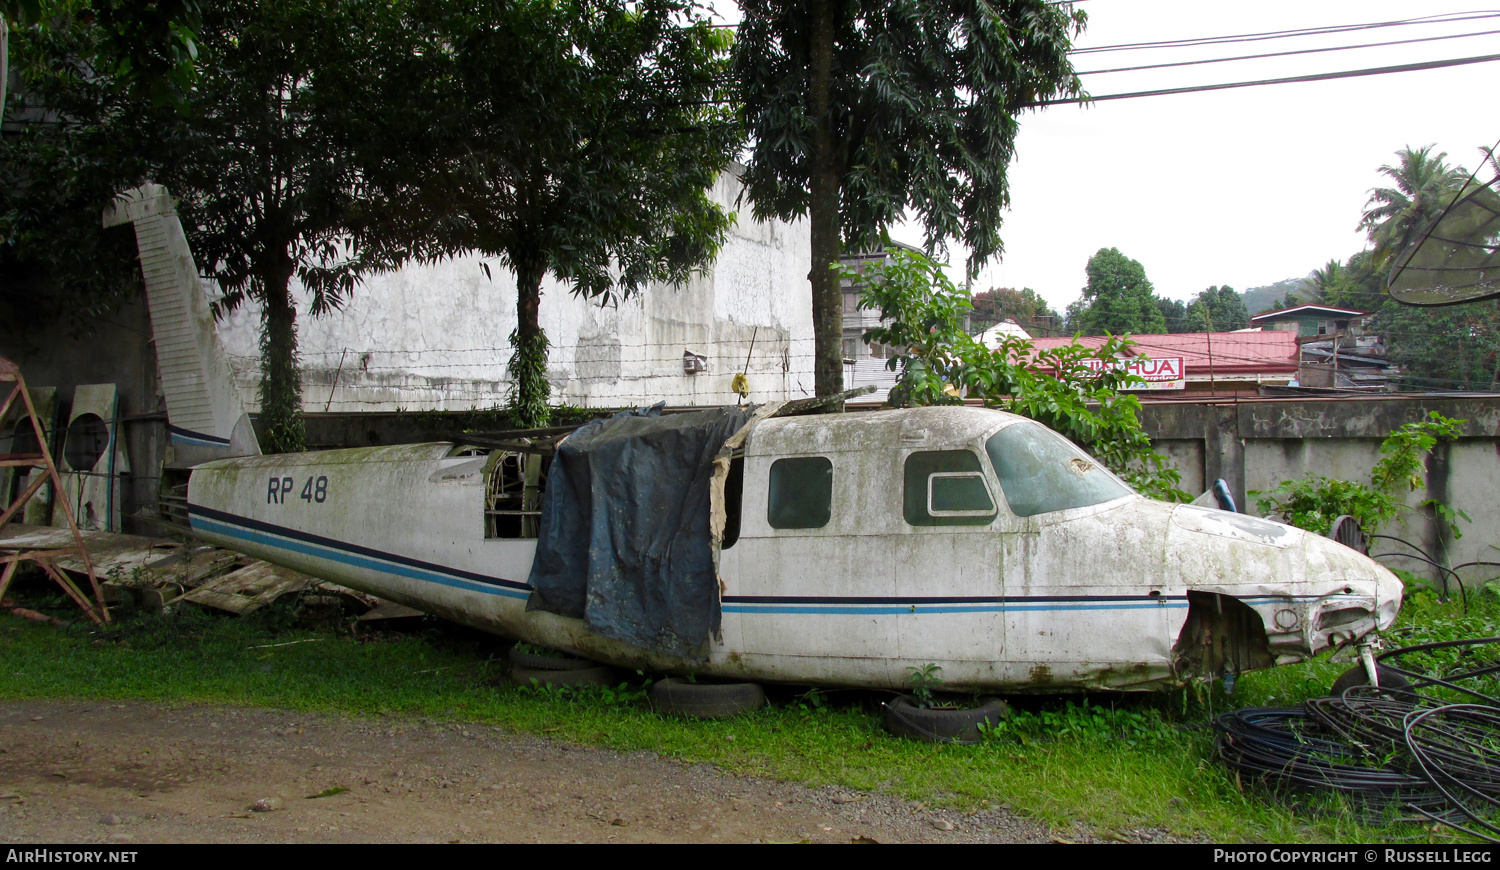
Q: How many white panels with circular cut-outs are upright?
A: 2